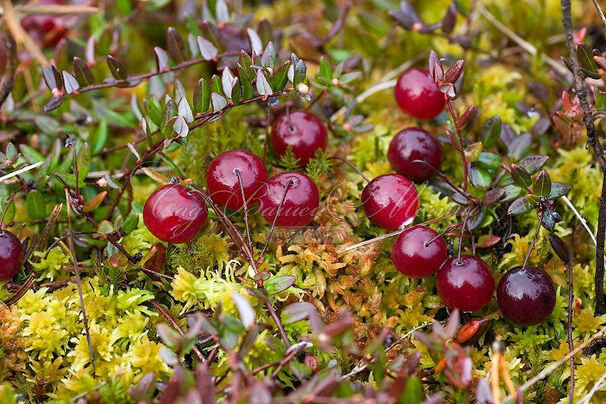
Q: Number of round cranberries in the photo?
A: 11